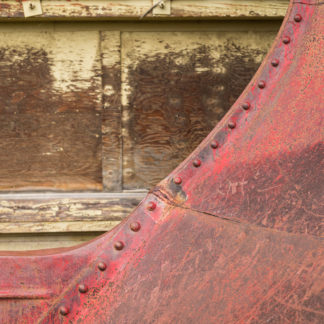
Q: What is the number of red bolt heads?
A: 15